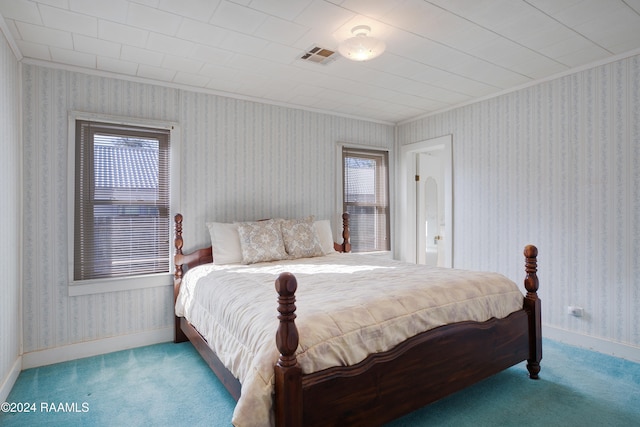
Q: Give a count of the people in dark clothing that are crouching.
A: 0